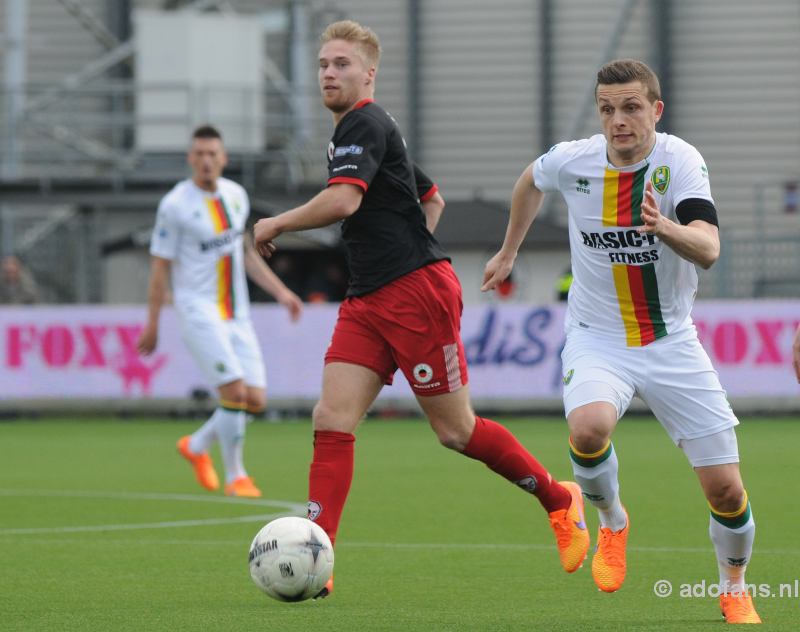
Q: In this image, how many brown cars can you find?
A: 0